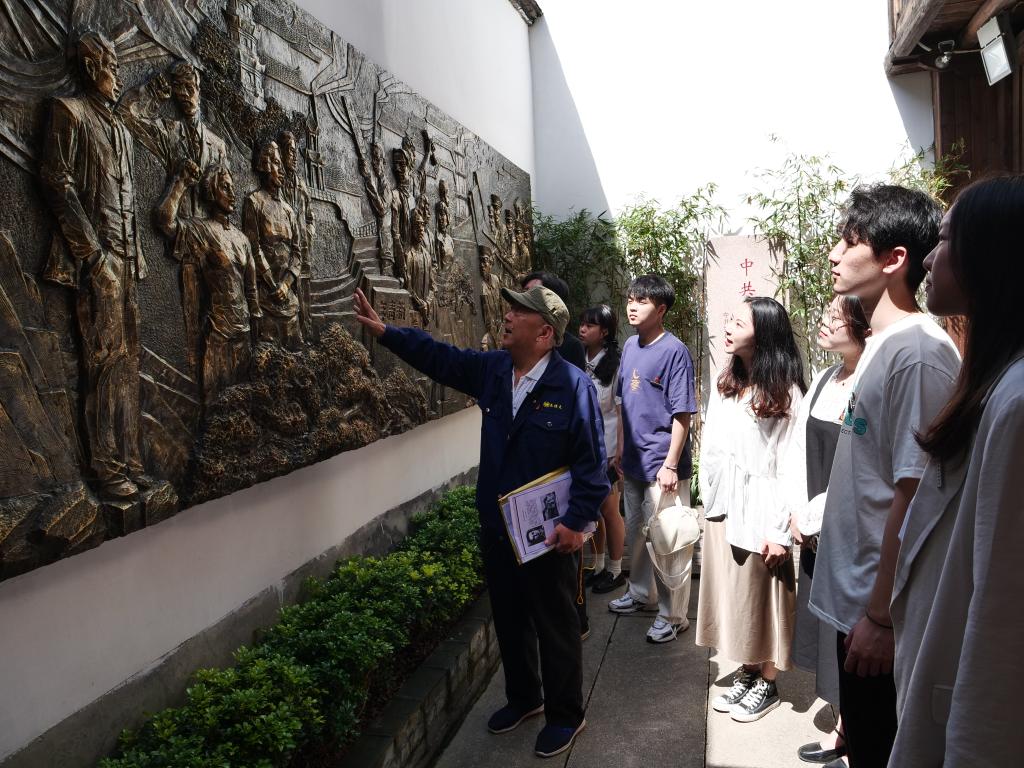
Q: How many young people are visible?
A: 7